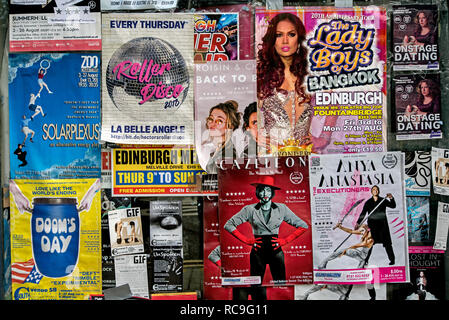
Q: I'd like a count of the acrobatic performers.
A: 4